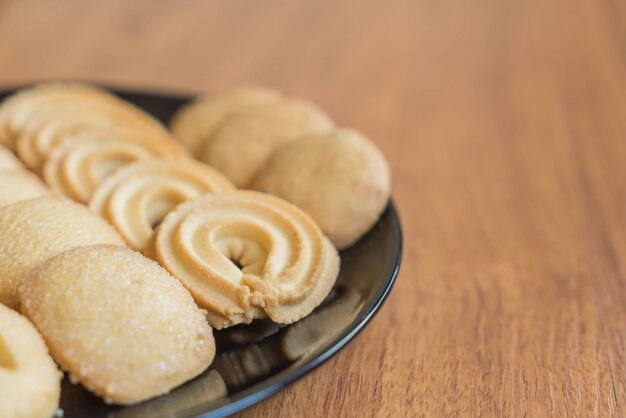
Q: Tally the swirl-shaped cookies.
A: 5